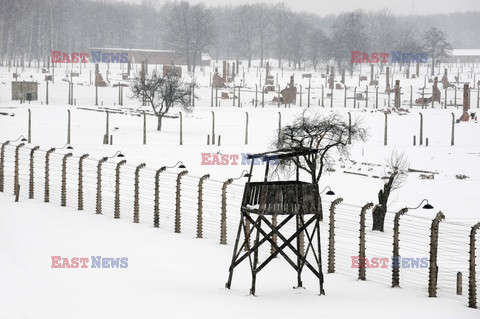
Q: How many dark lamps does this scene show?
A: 7